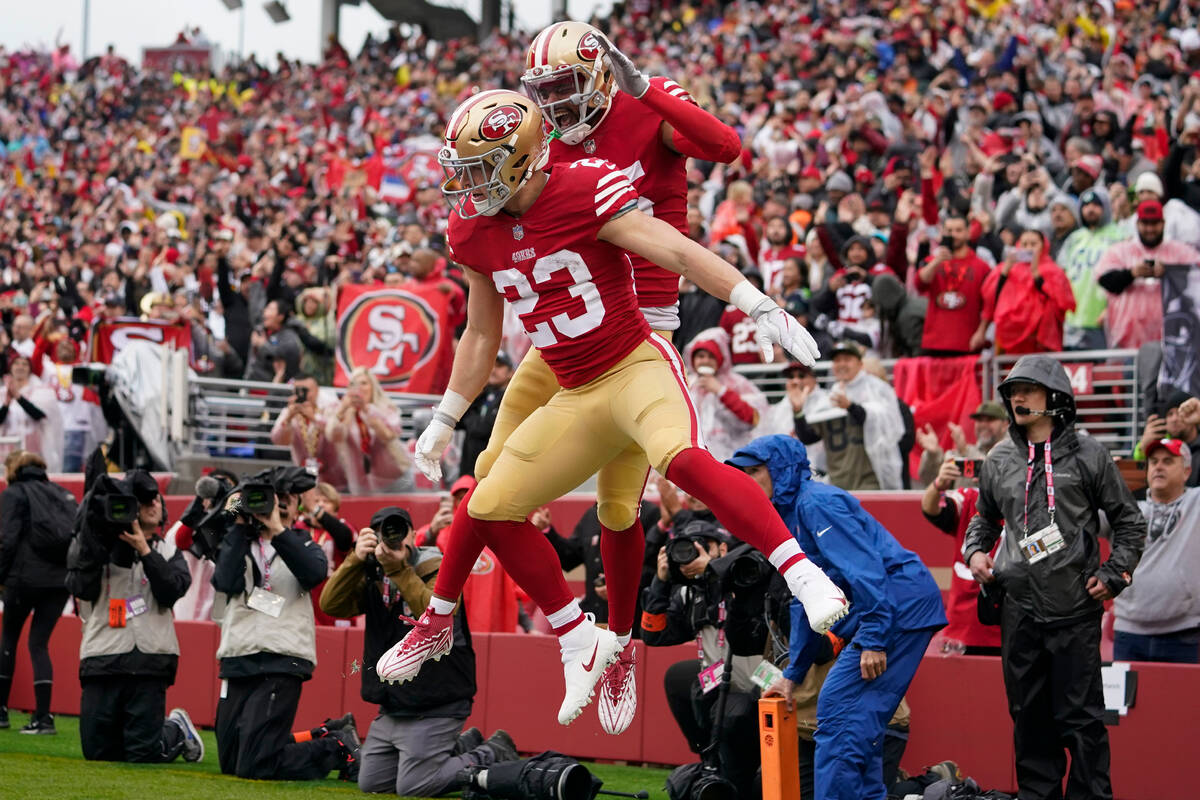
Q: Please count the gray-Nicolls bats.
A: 0